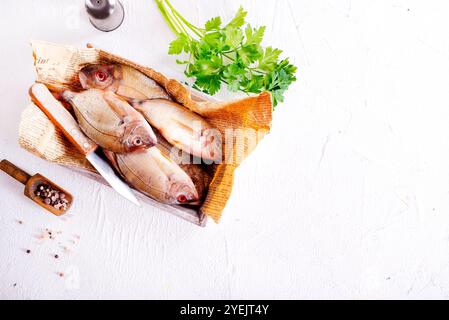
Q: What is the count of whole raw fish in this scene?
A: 4